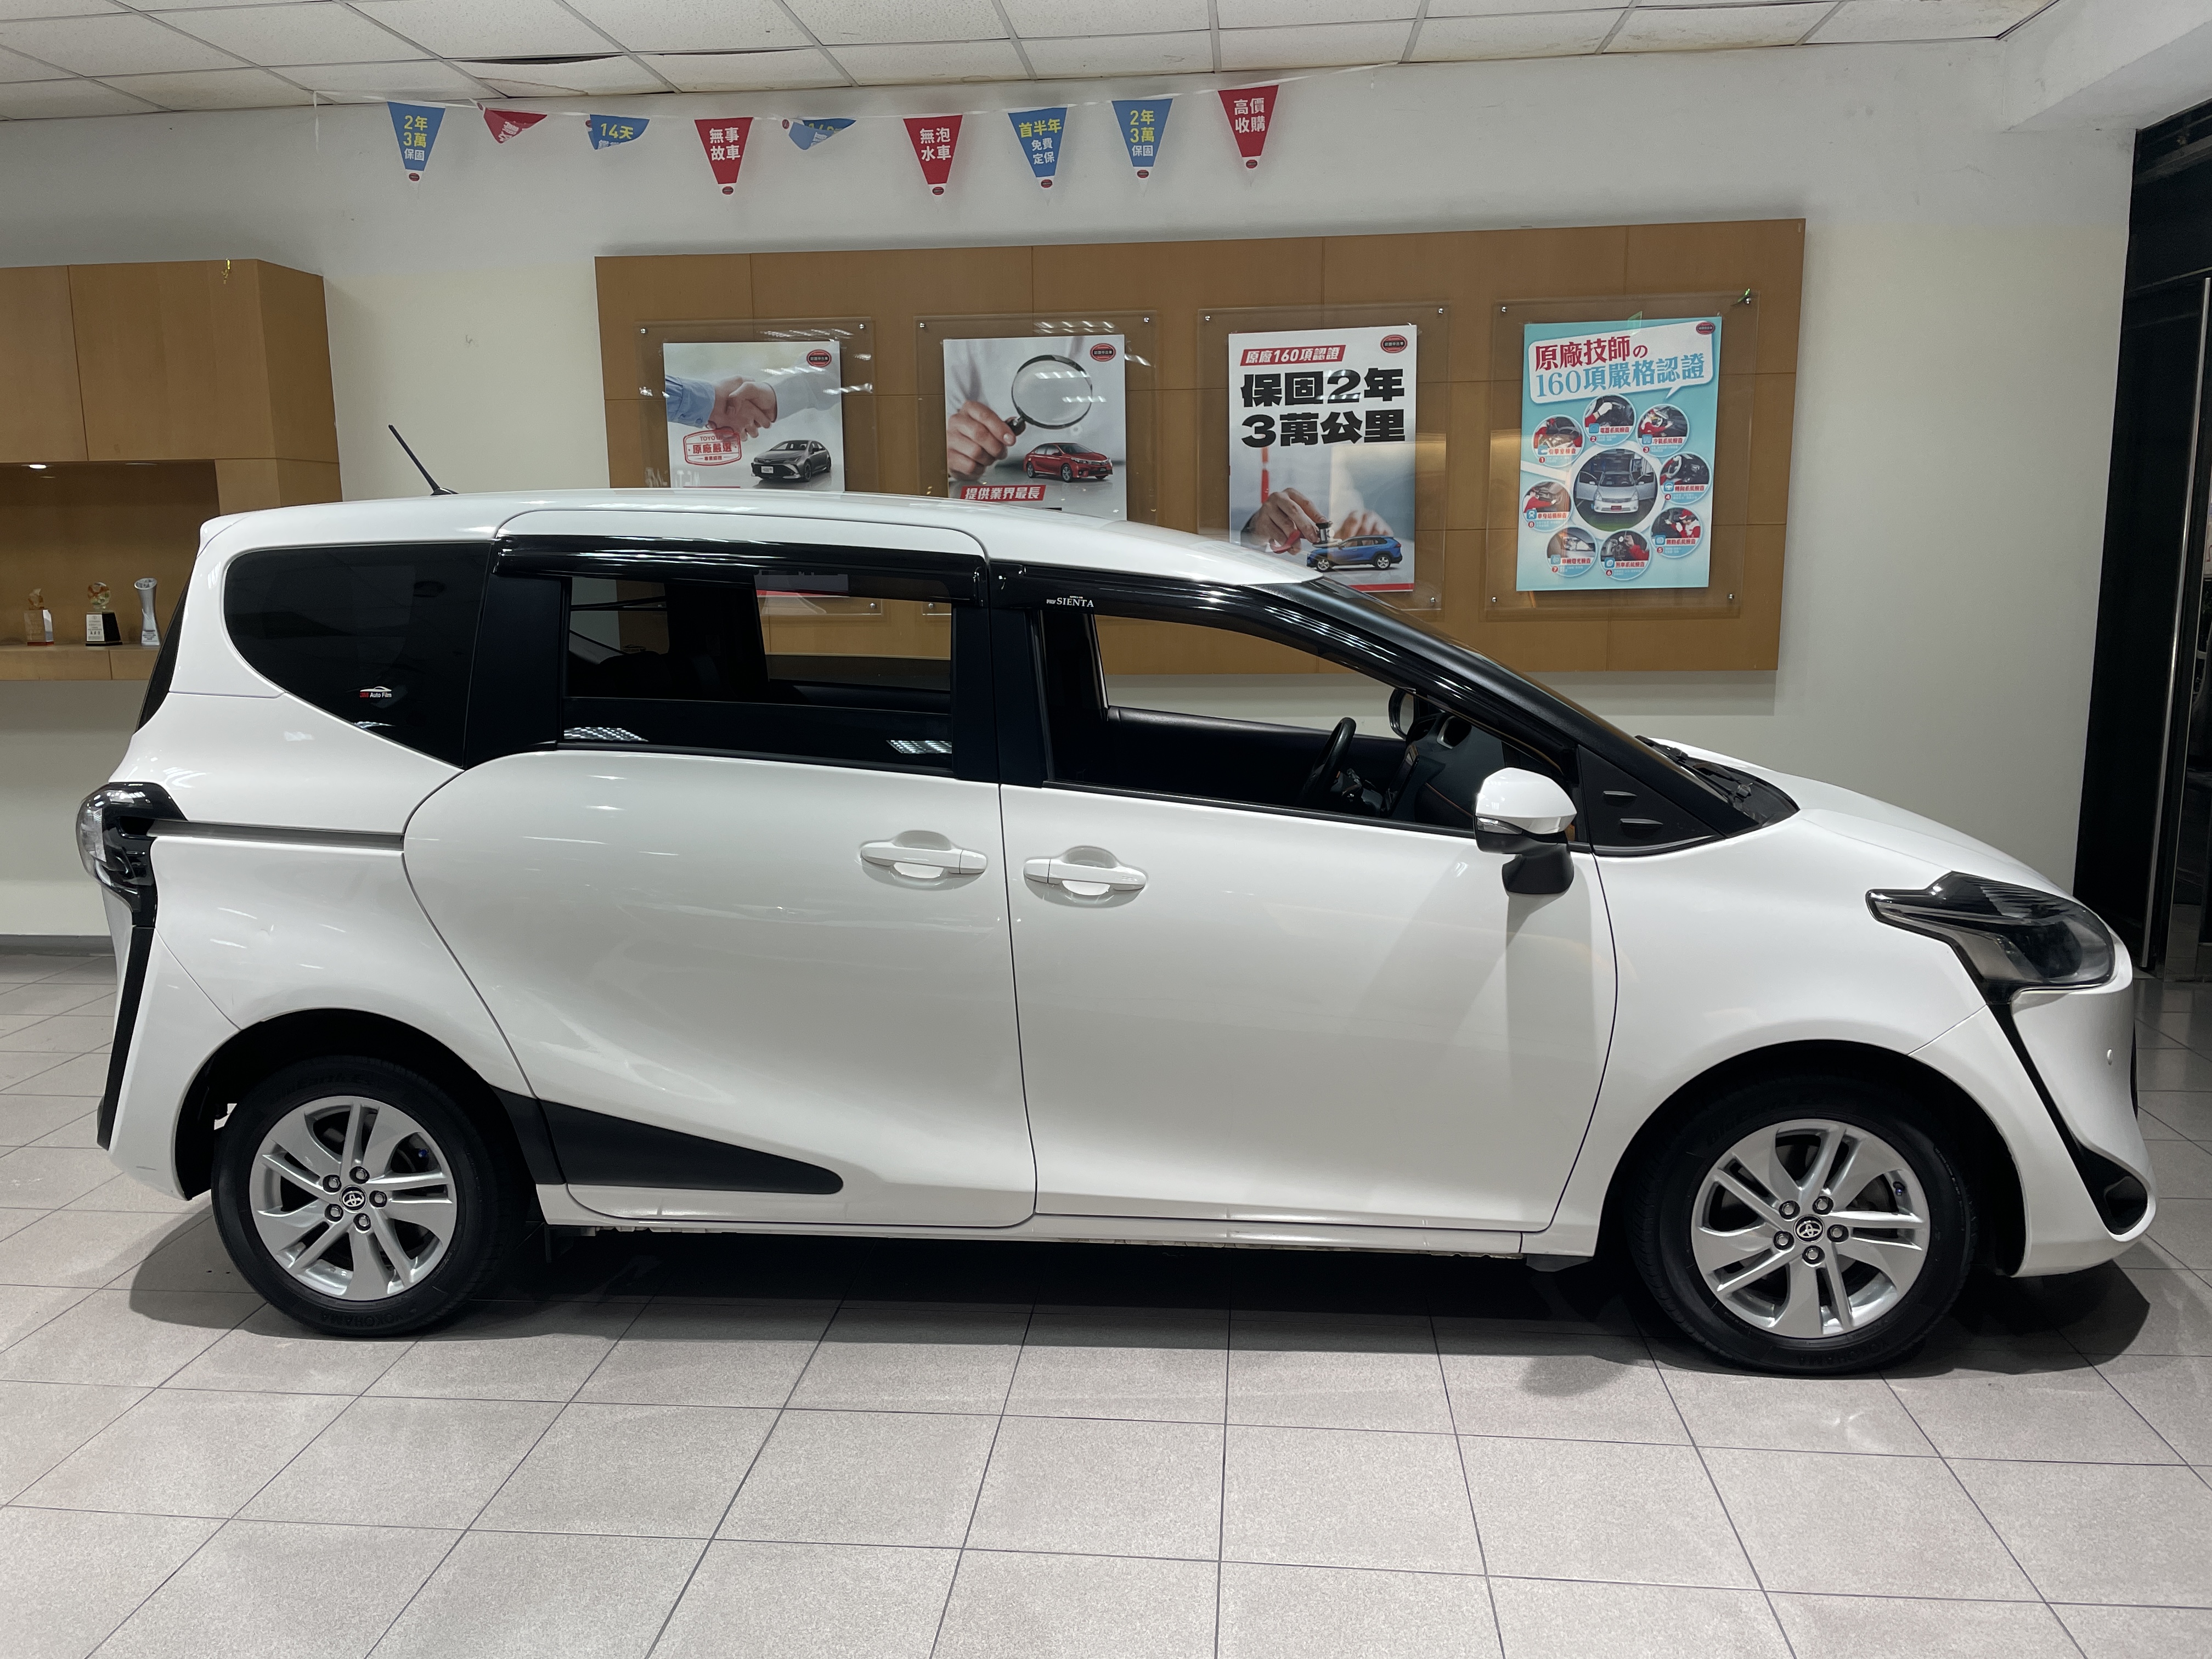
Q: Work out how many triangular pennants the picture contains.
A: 9